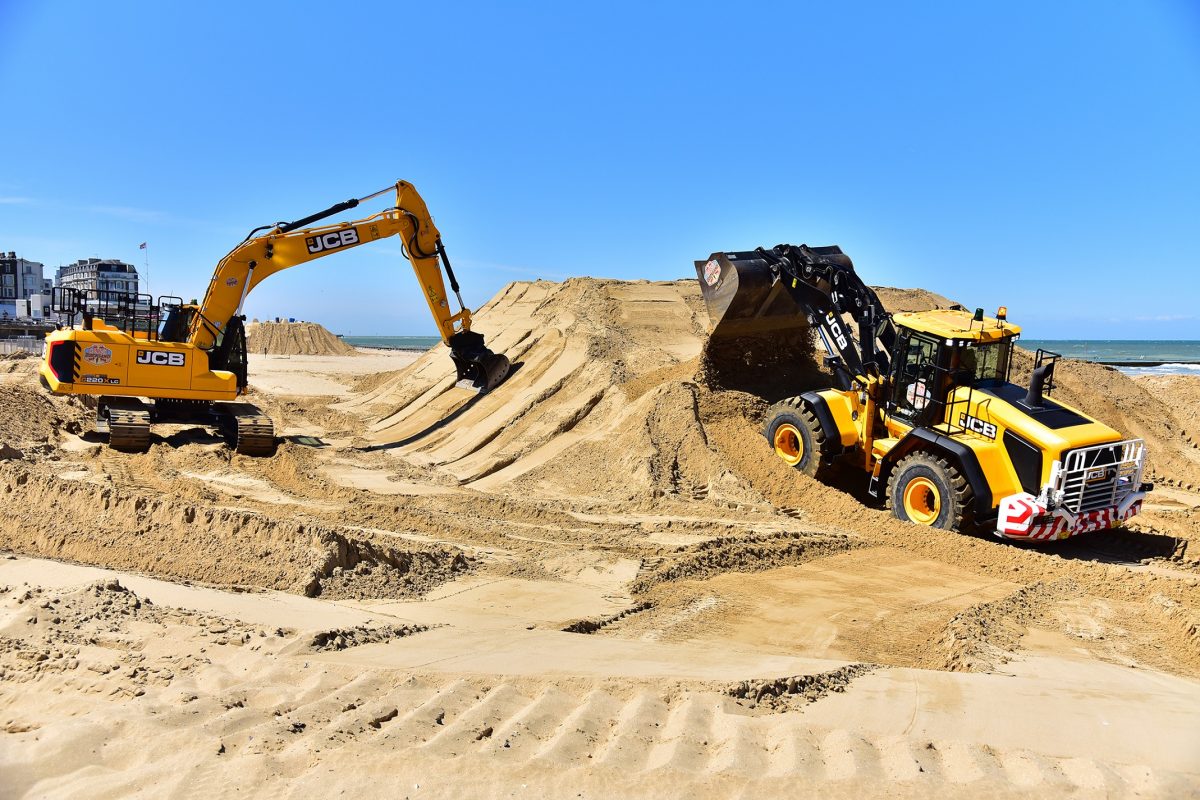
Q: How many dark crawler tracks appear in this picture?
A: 2